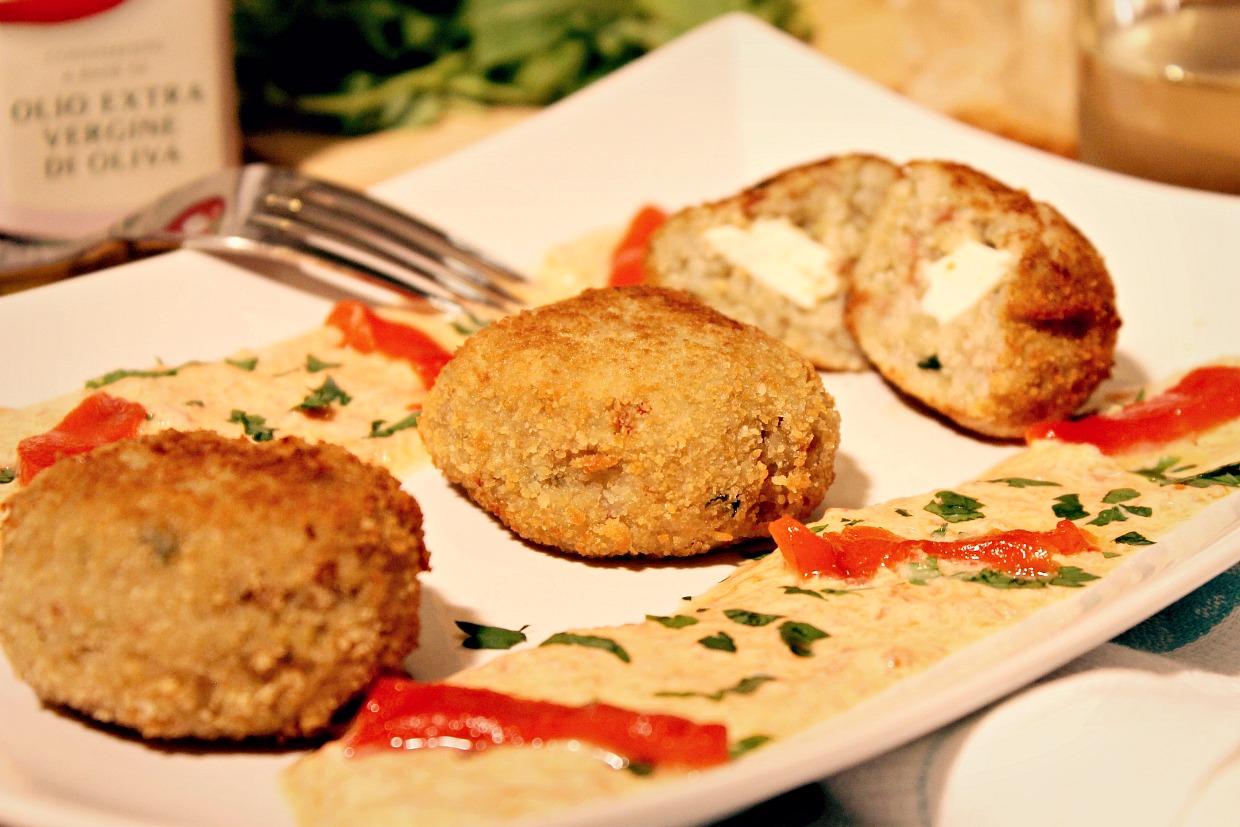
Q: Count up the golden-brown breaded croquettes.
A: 3